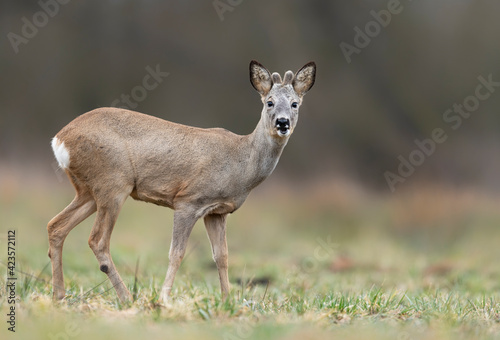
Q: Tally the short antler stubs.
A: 2